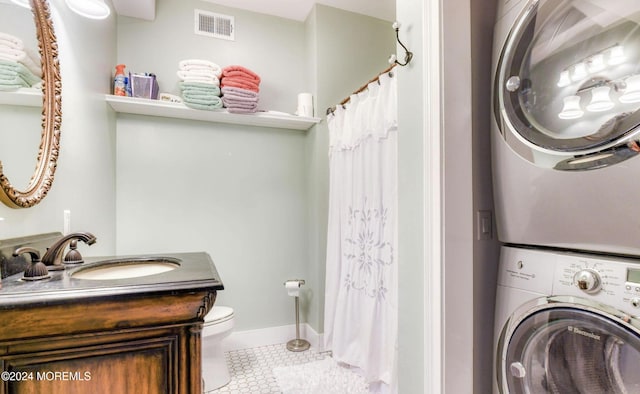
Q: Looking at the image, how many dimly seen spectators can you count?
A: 0